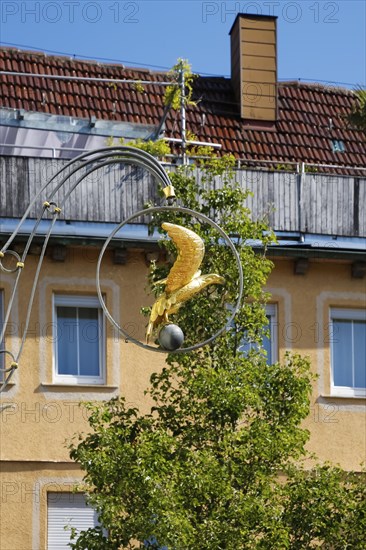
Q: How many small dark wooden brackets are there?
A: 4